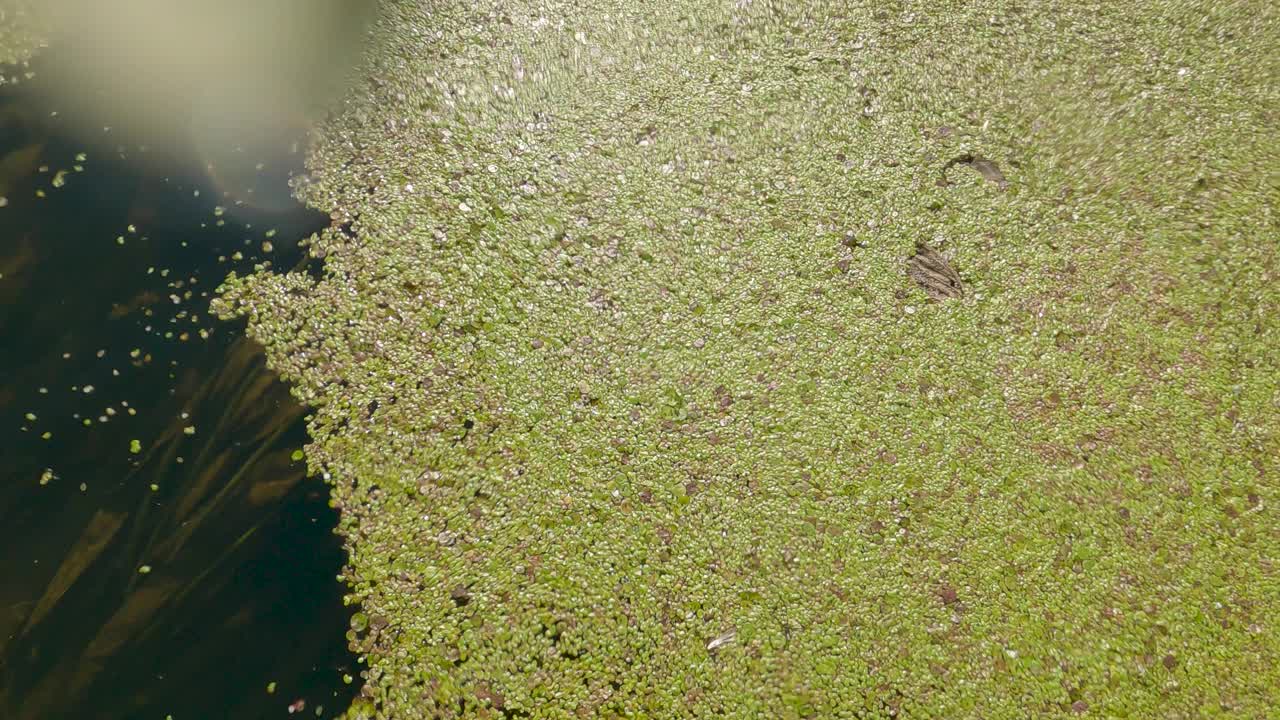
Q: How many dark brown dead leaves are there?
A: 2